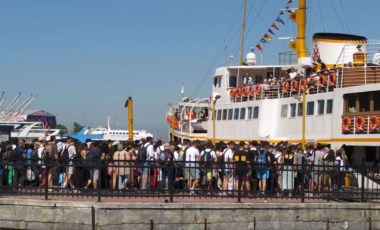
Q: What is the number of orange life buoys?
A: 14